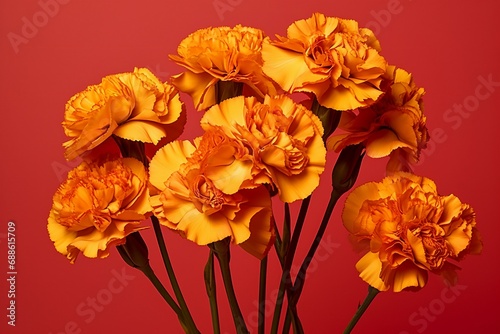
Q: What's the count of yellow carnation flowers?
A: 8